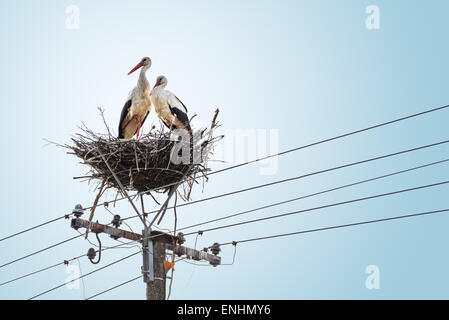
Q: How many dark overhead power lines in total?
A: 5